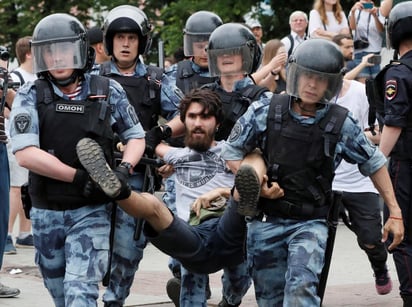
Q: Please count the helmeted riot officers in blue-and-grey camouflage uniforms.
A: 5